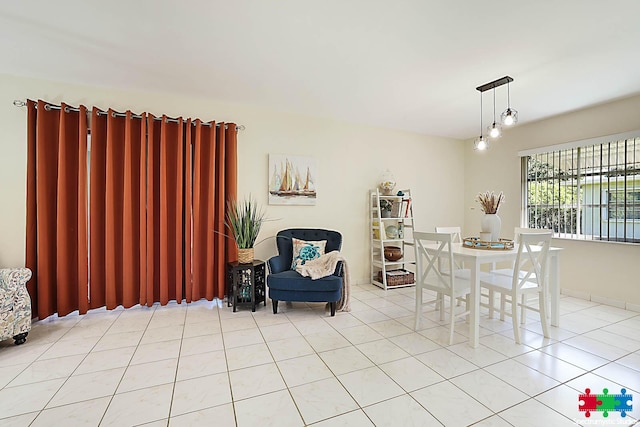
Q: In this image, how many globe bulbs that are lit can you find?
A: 3